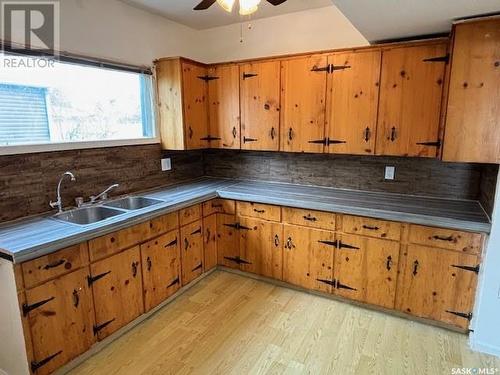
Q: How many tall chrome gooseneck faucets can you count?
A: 1